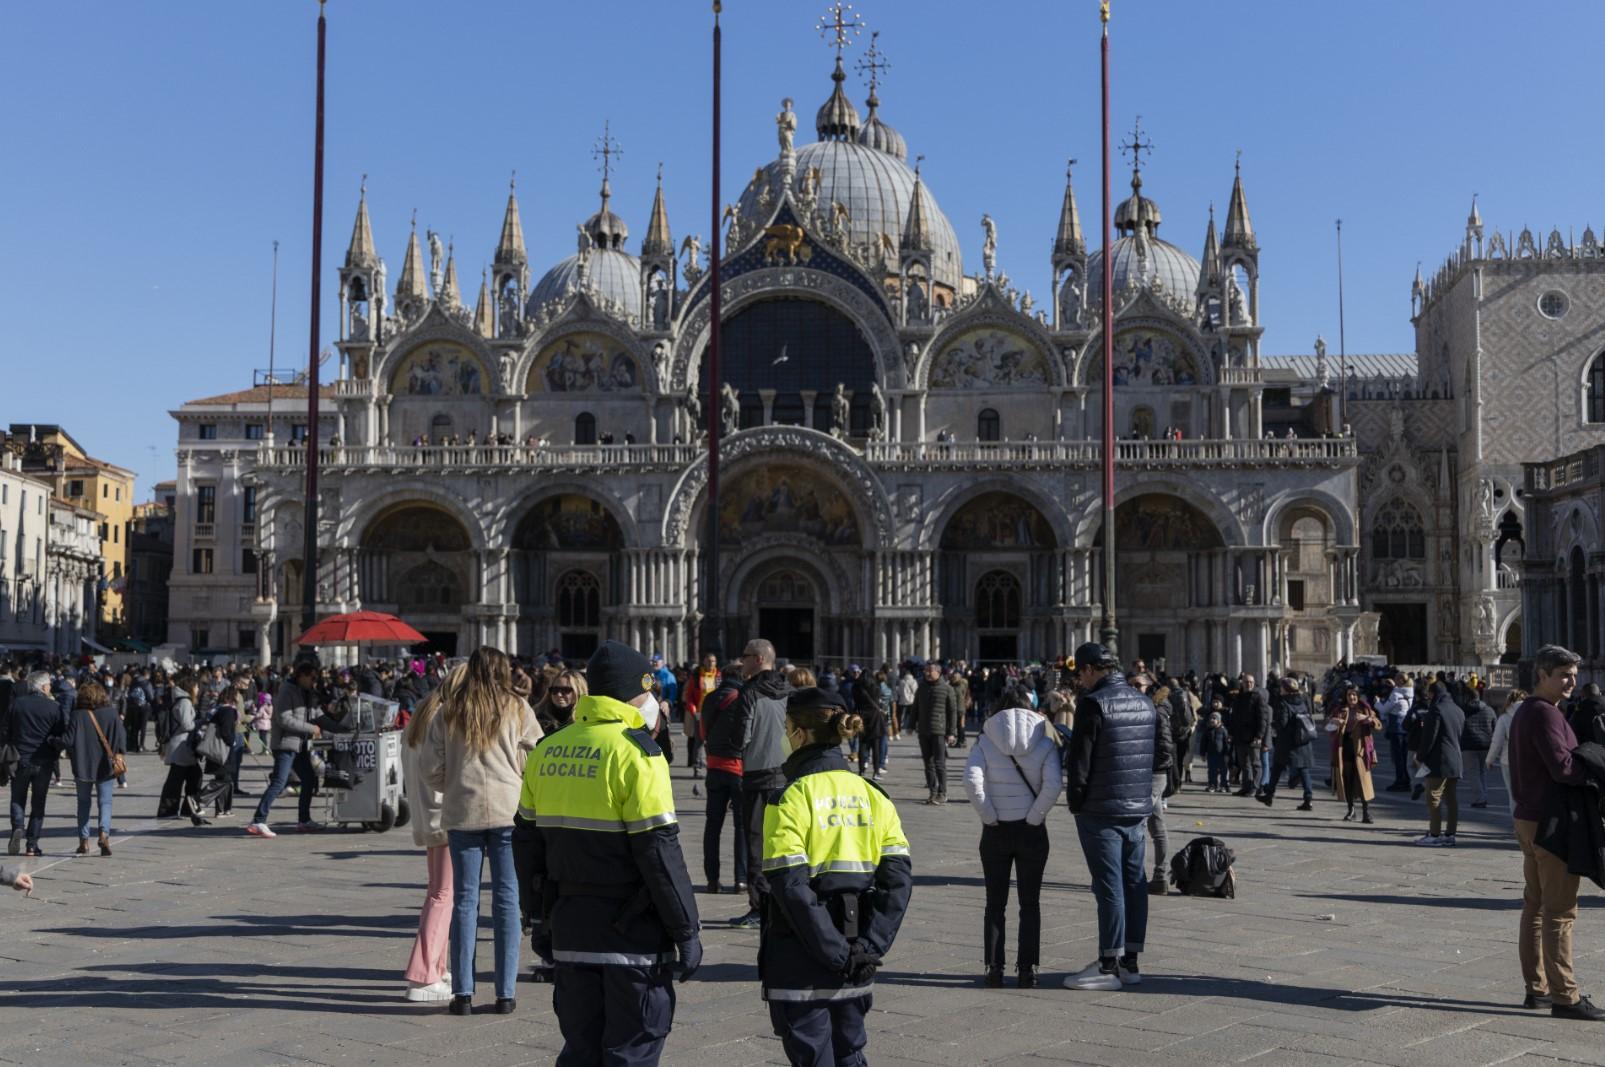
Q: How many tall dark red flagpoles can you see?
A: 3